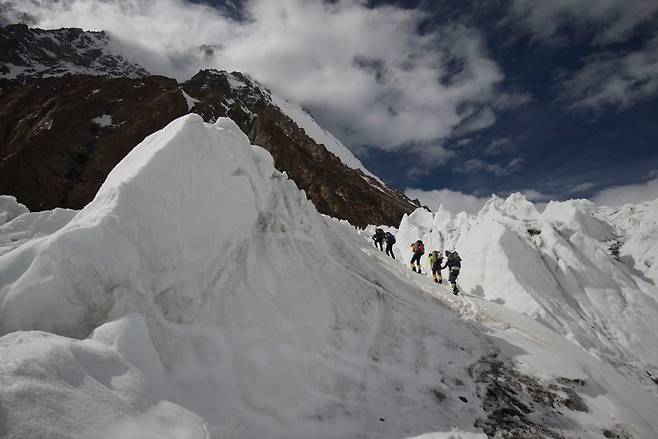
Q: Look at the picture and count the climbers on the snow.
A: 5